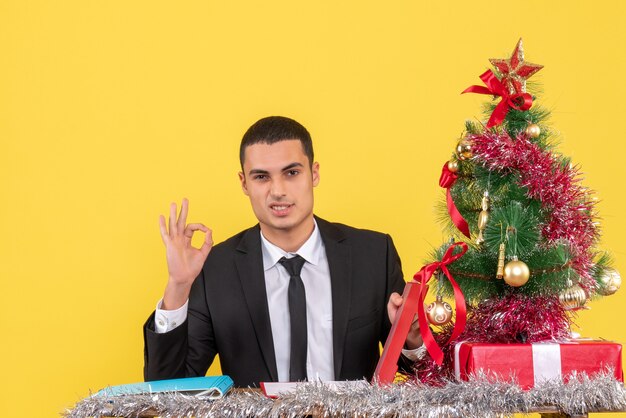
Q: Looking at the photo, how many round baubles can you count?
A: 7